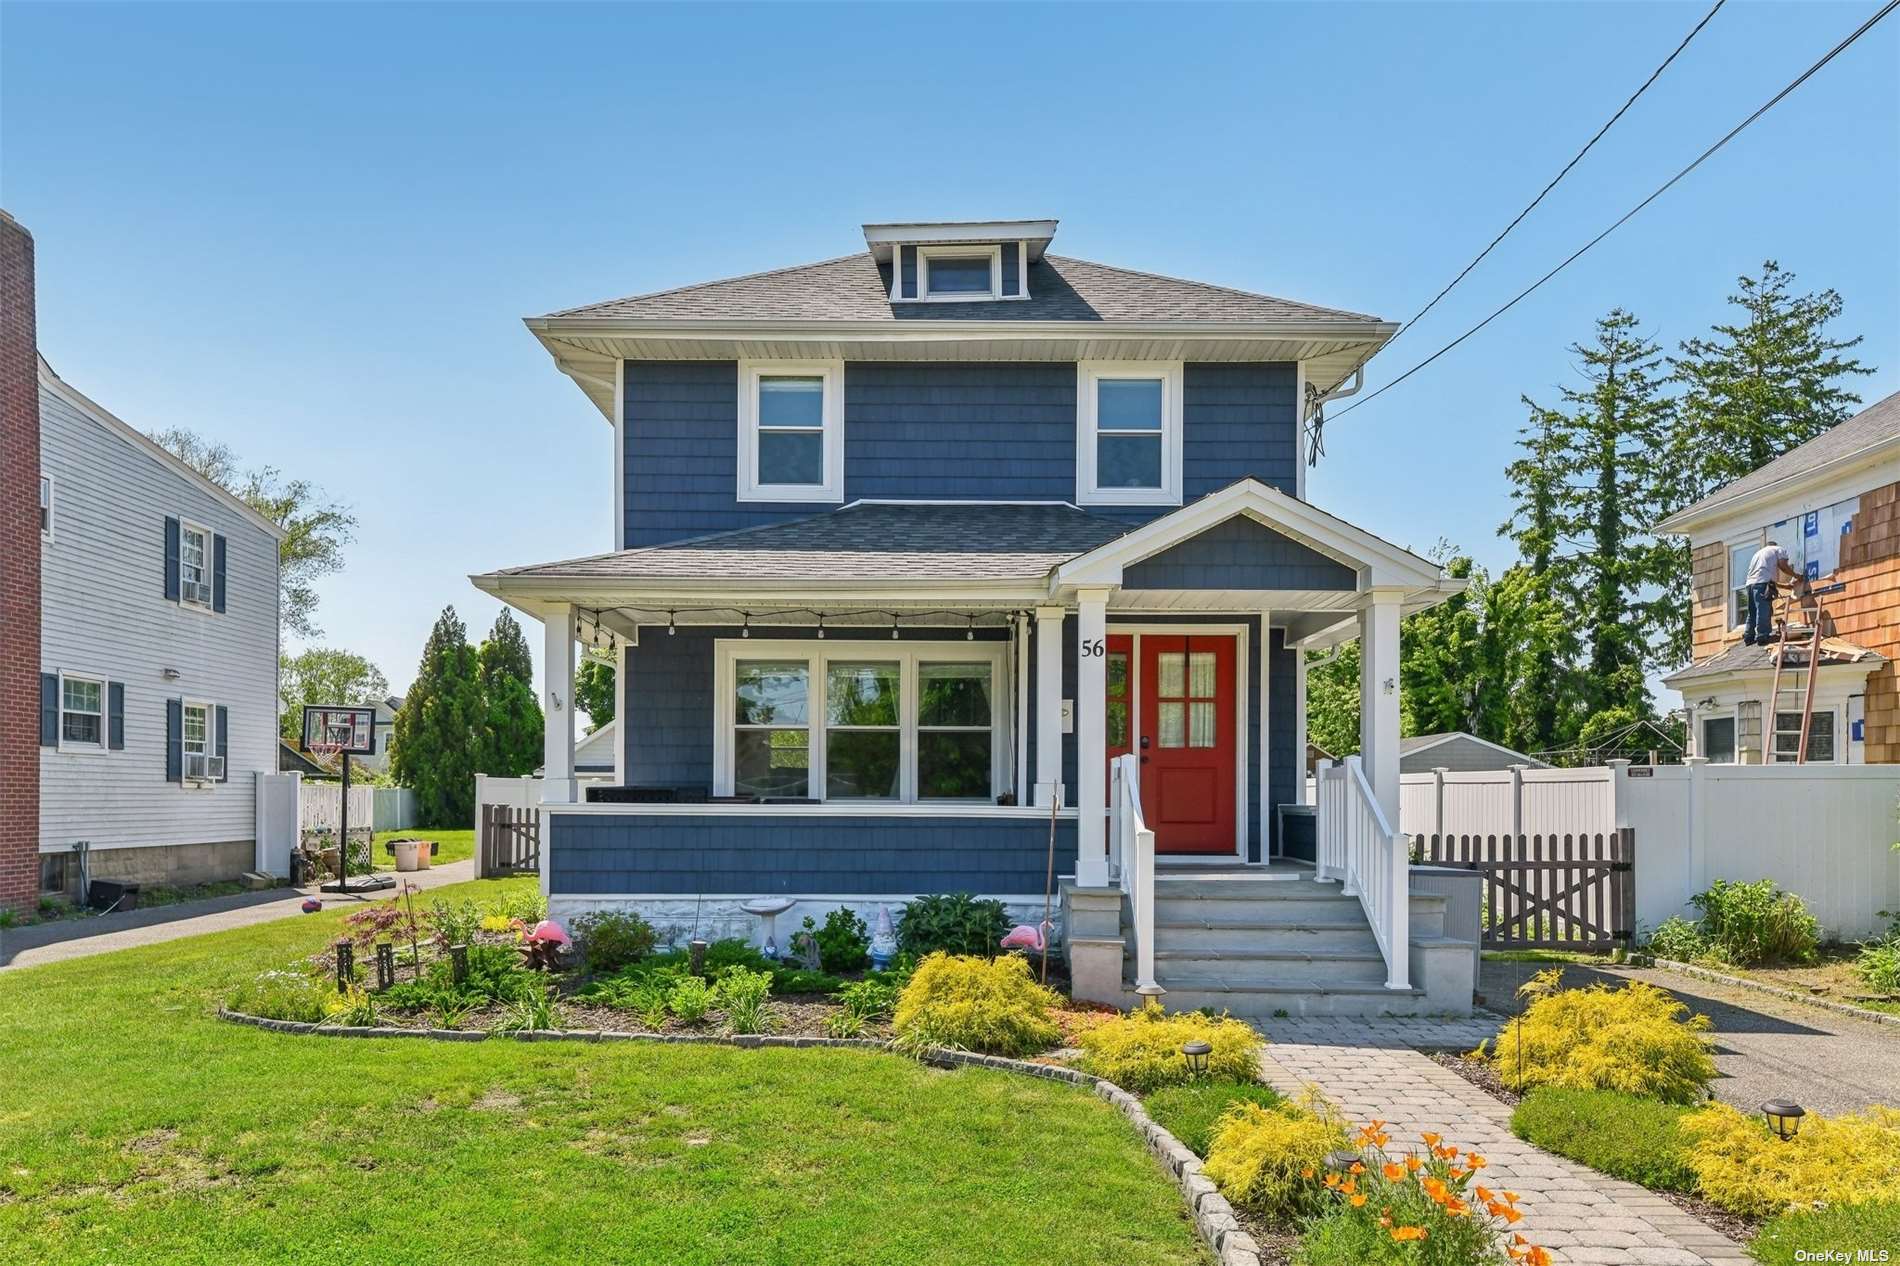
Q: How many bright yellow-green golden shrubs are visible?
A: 5